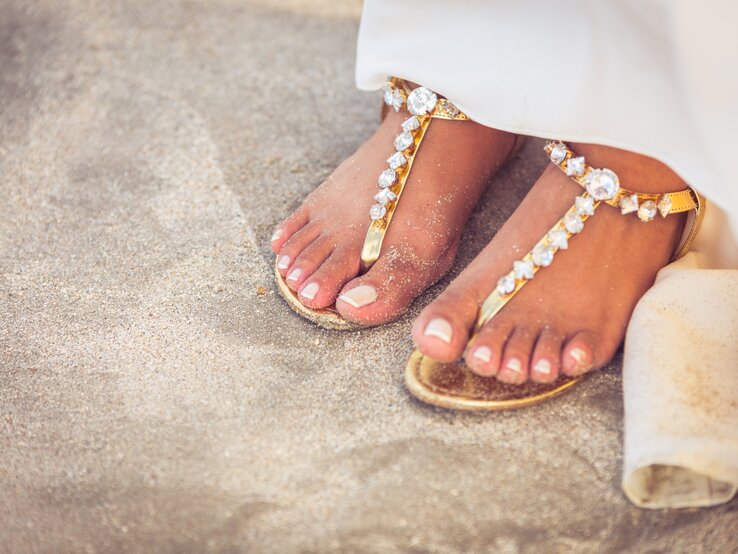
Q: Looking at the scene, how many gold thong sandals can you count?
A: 2